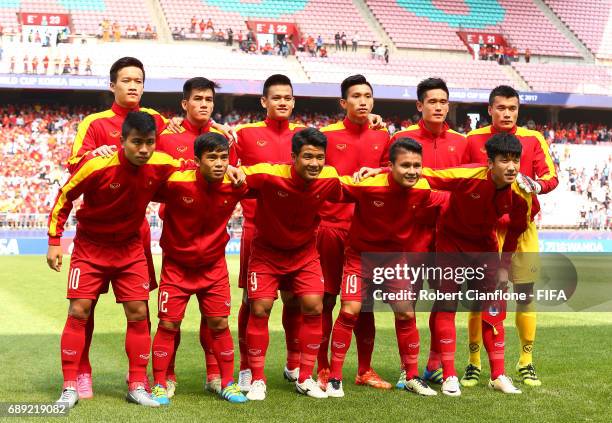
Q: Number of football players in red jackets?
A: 11